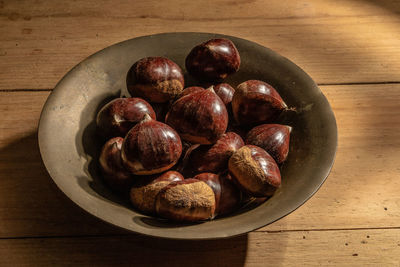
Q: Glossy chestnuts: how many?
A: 15